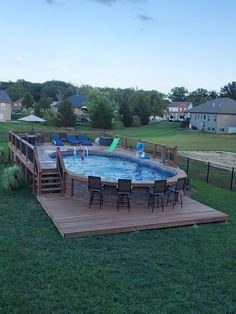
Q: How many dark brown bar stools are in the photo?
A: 4